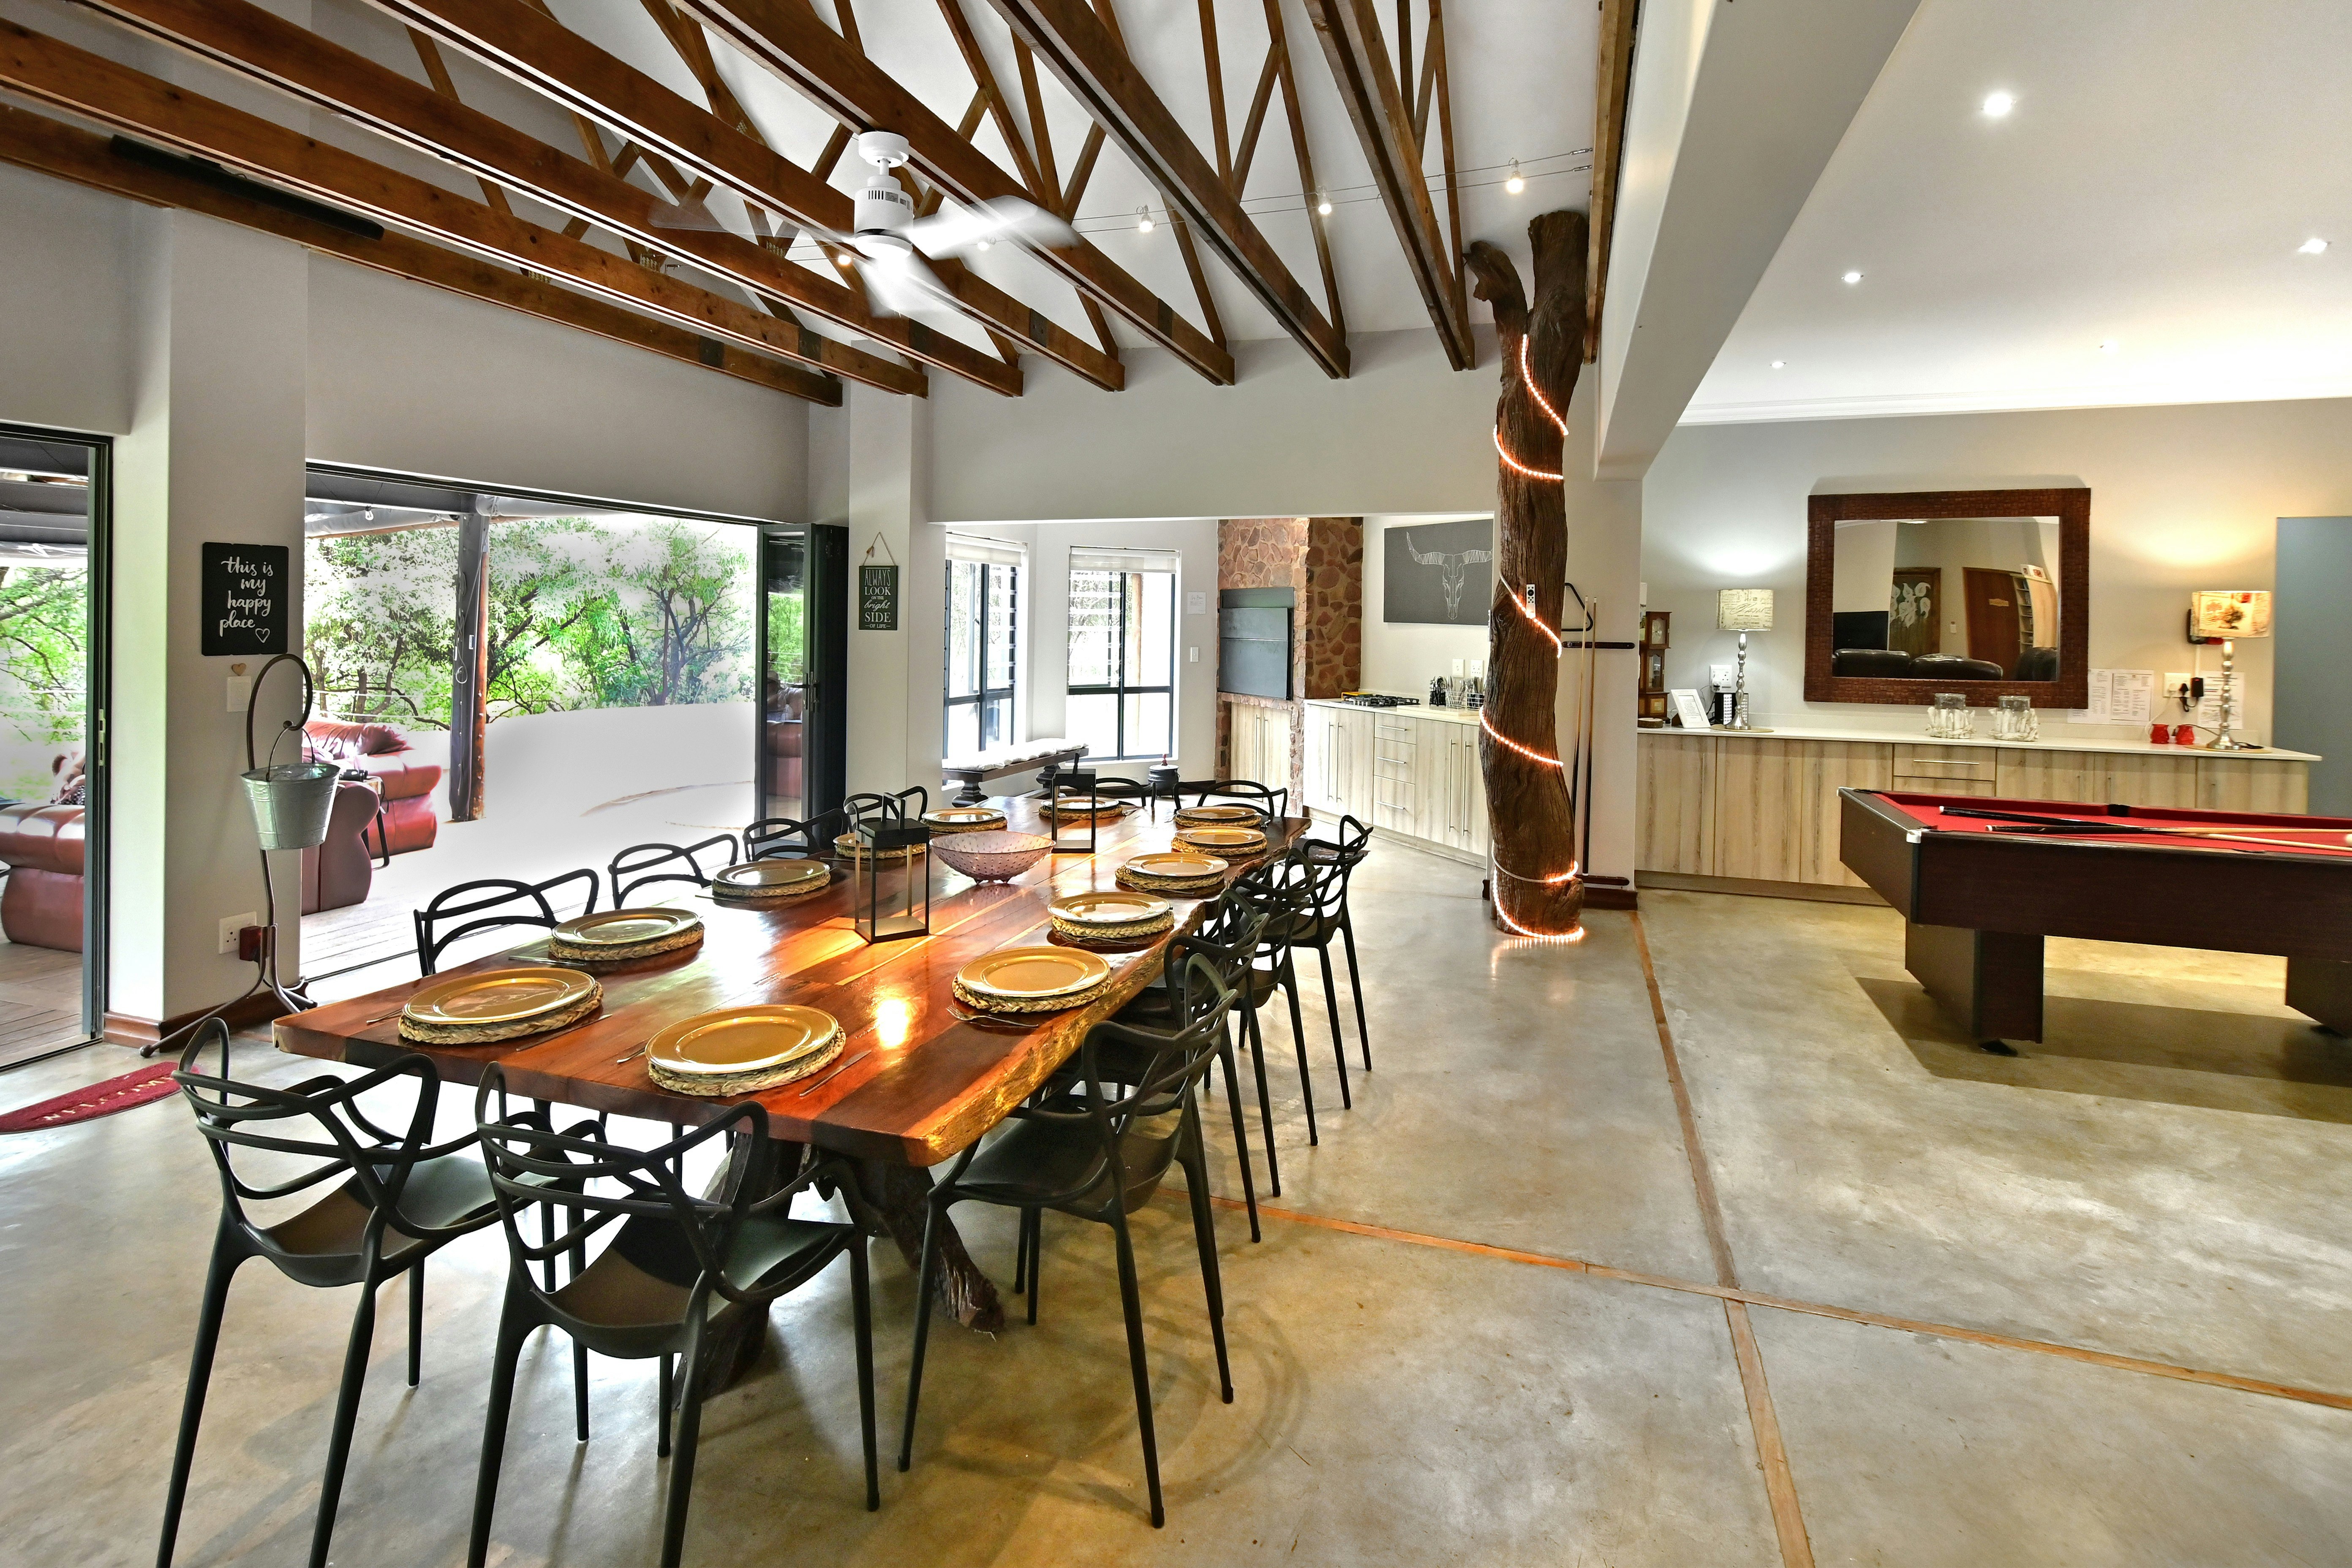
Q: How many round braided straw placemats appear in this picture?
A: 12